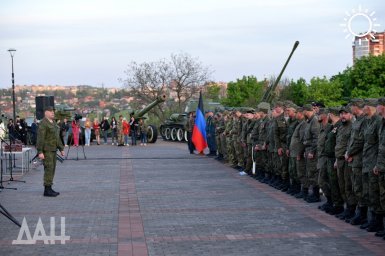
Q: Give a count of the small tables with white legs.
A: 1